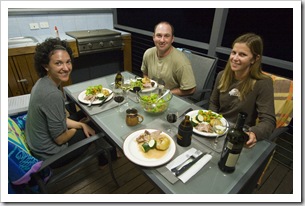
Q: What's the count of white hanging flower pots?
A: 0